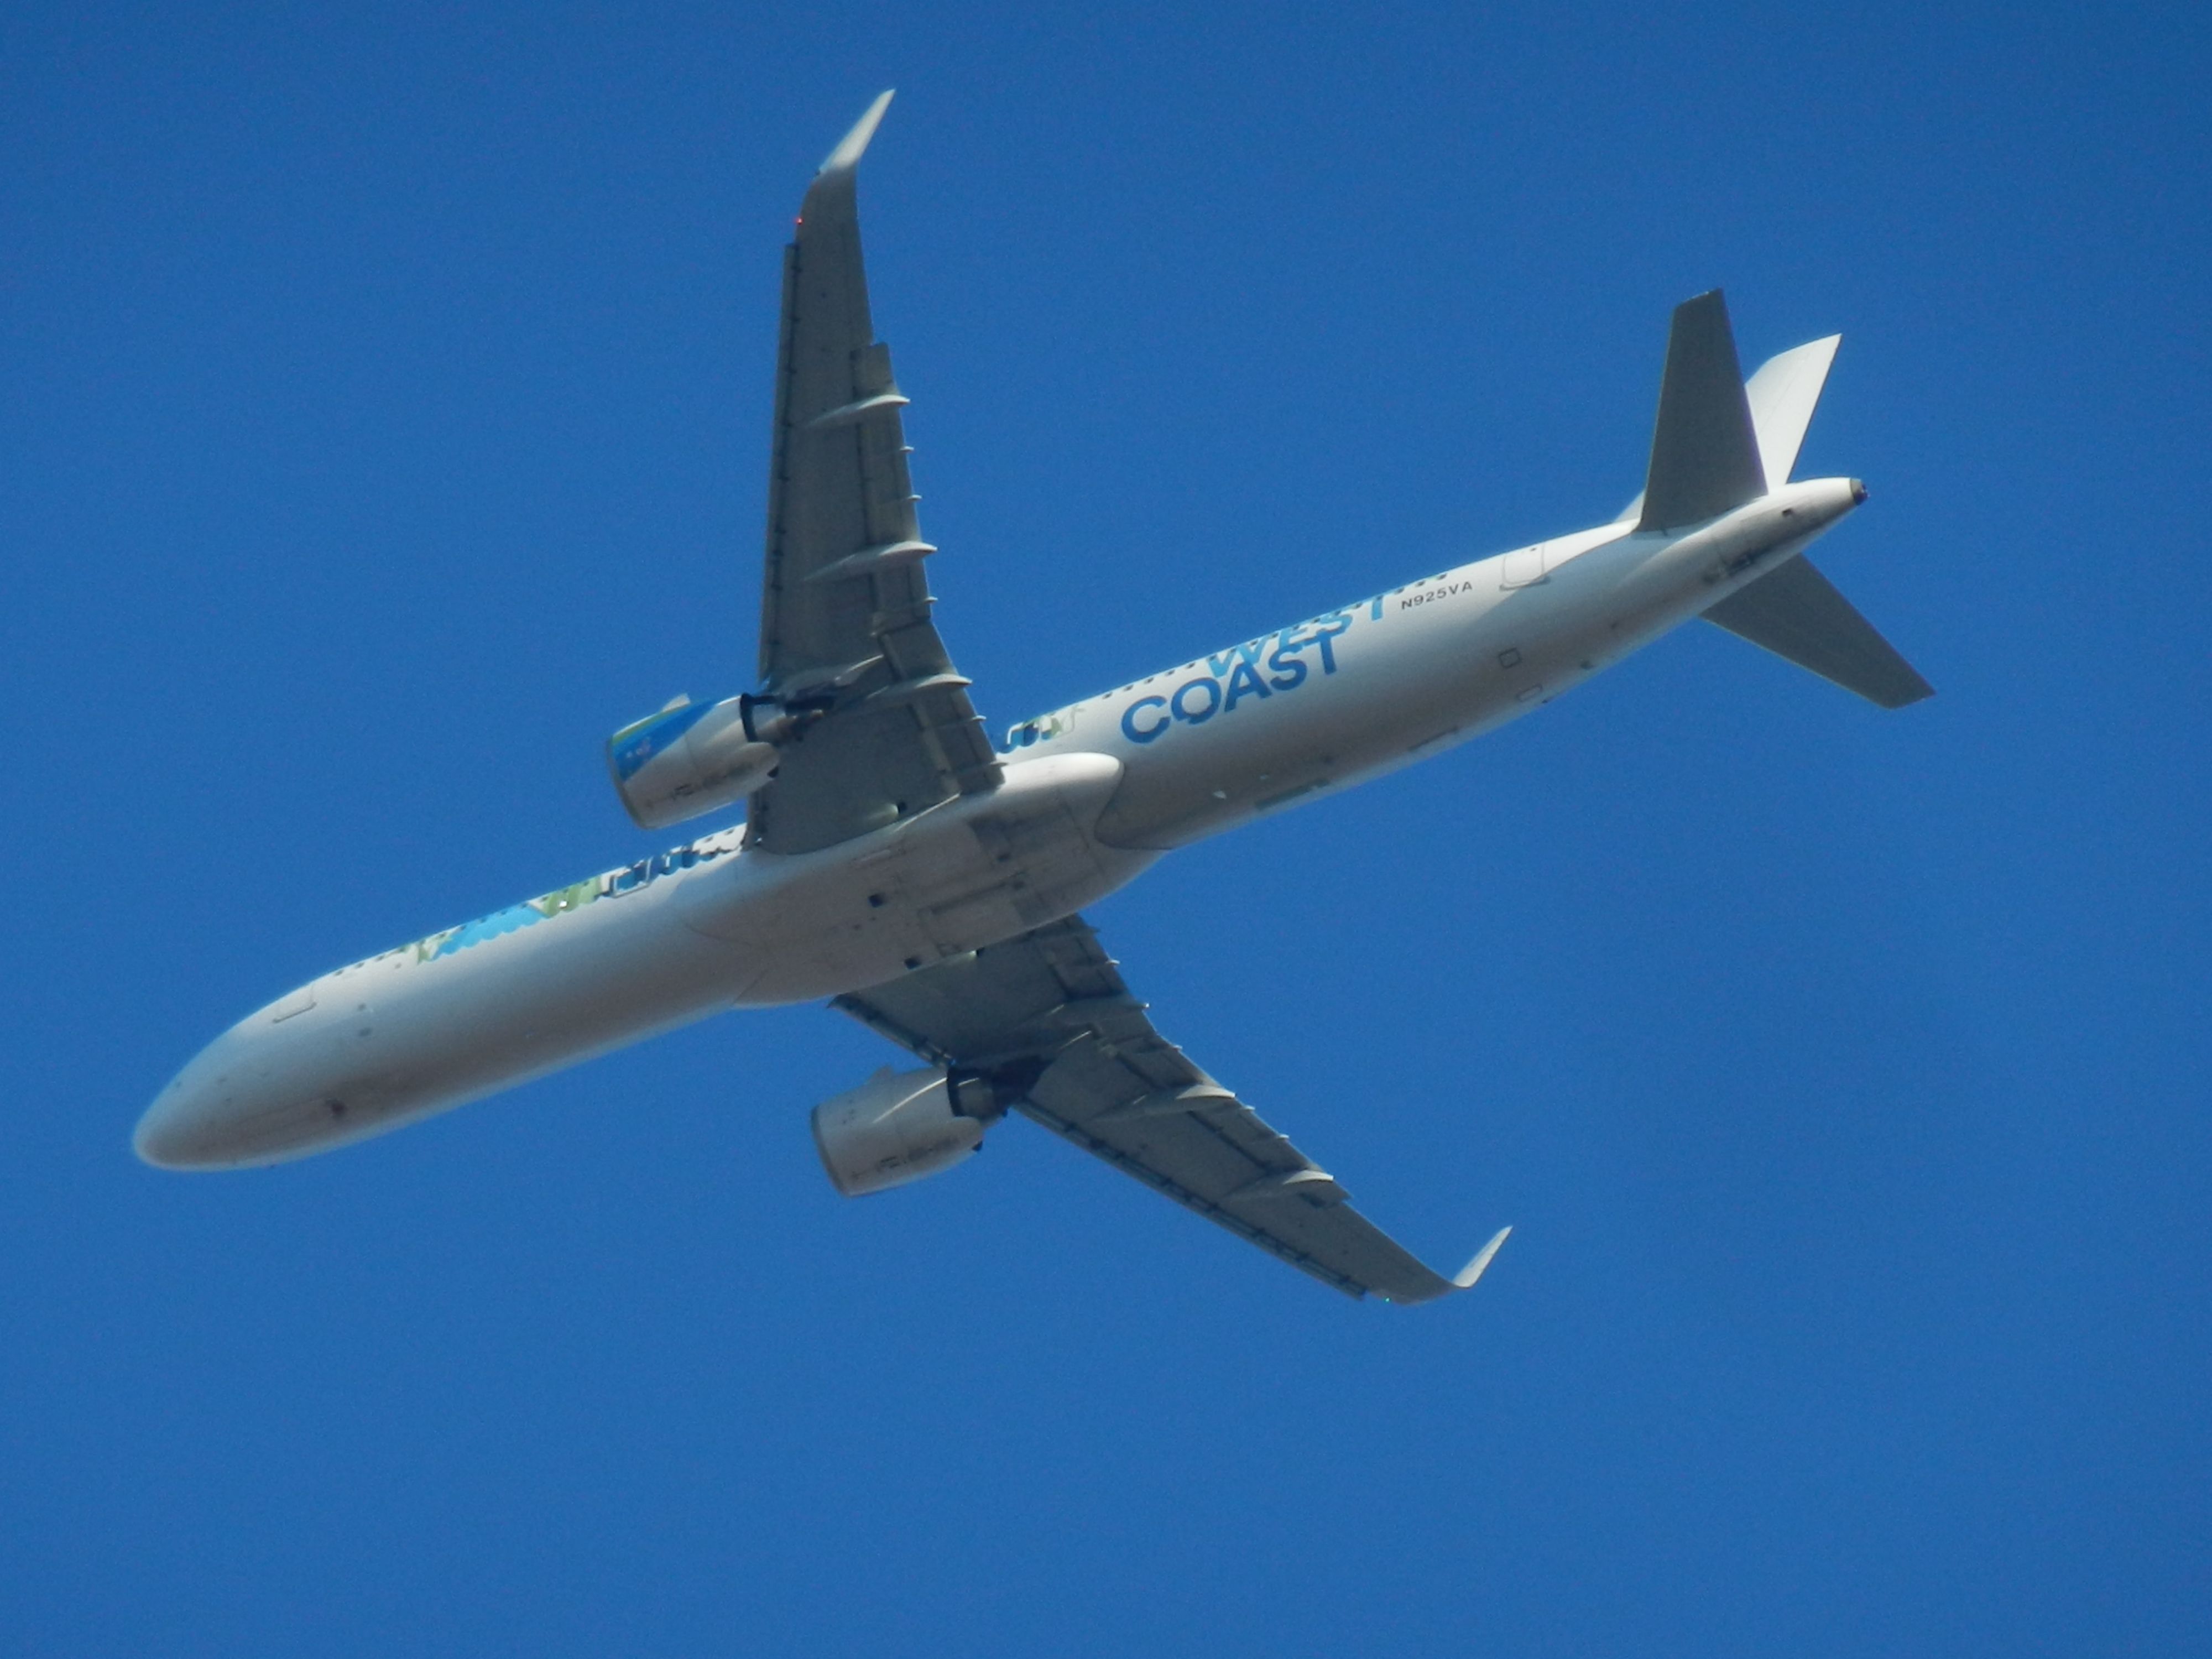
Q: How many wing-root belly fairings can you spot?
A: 1